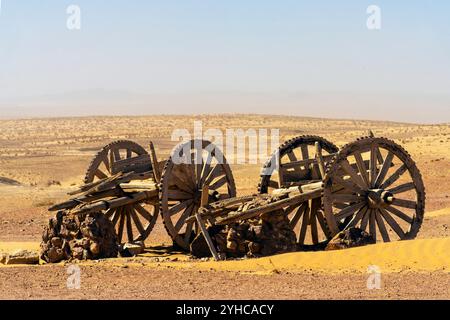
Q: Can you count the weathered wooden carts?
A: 2